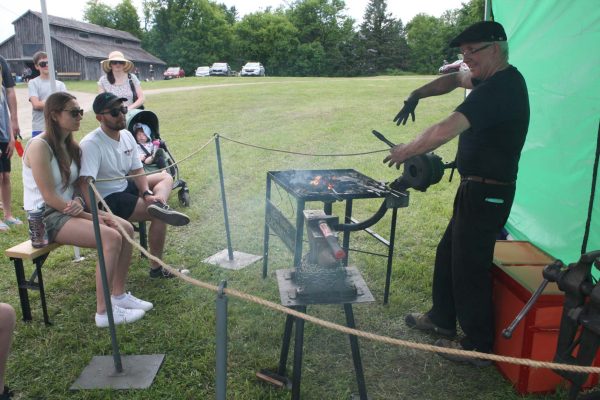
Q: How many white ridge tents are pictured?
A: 0